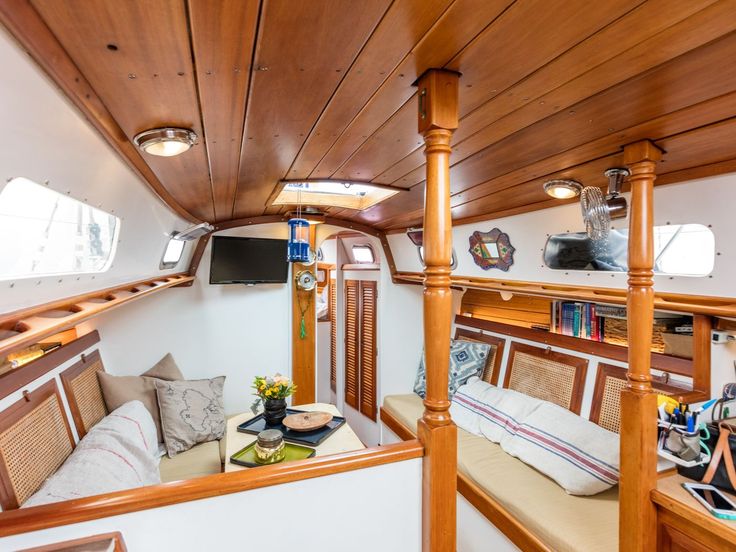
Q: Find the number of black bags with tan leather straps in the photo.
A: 1